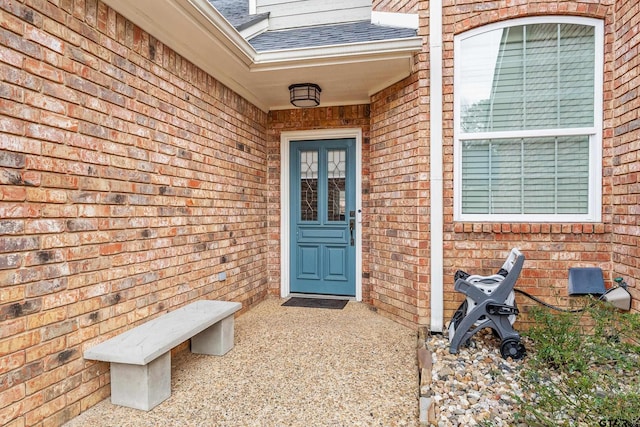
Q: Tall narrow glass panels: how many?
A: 2